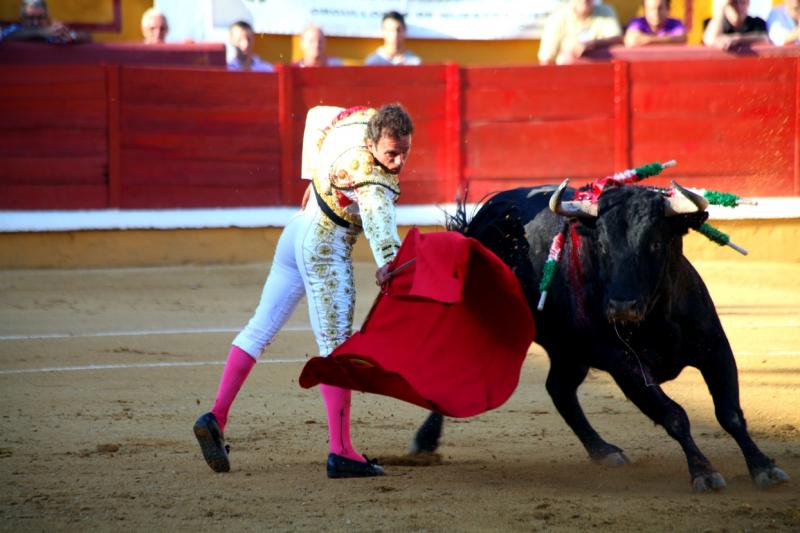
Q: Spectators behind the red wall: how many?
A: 9